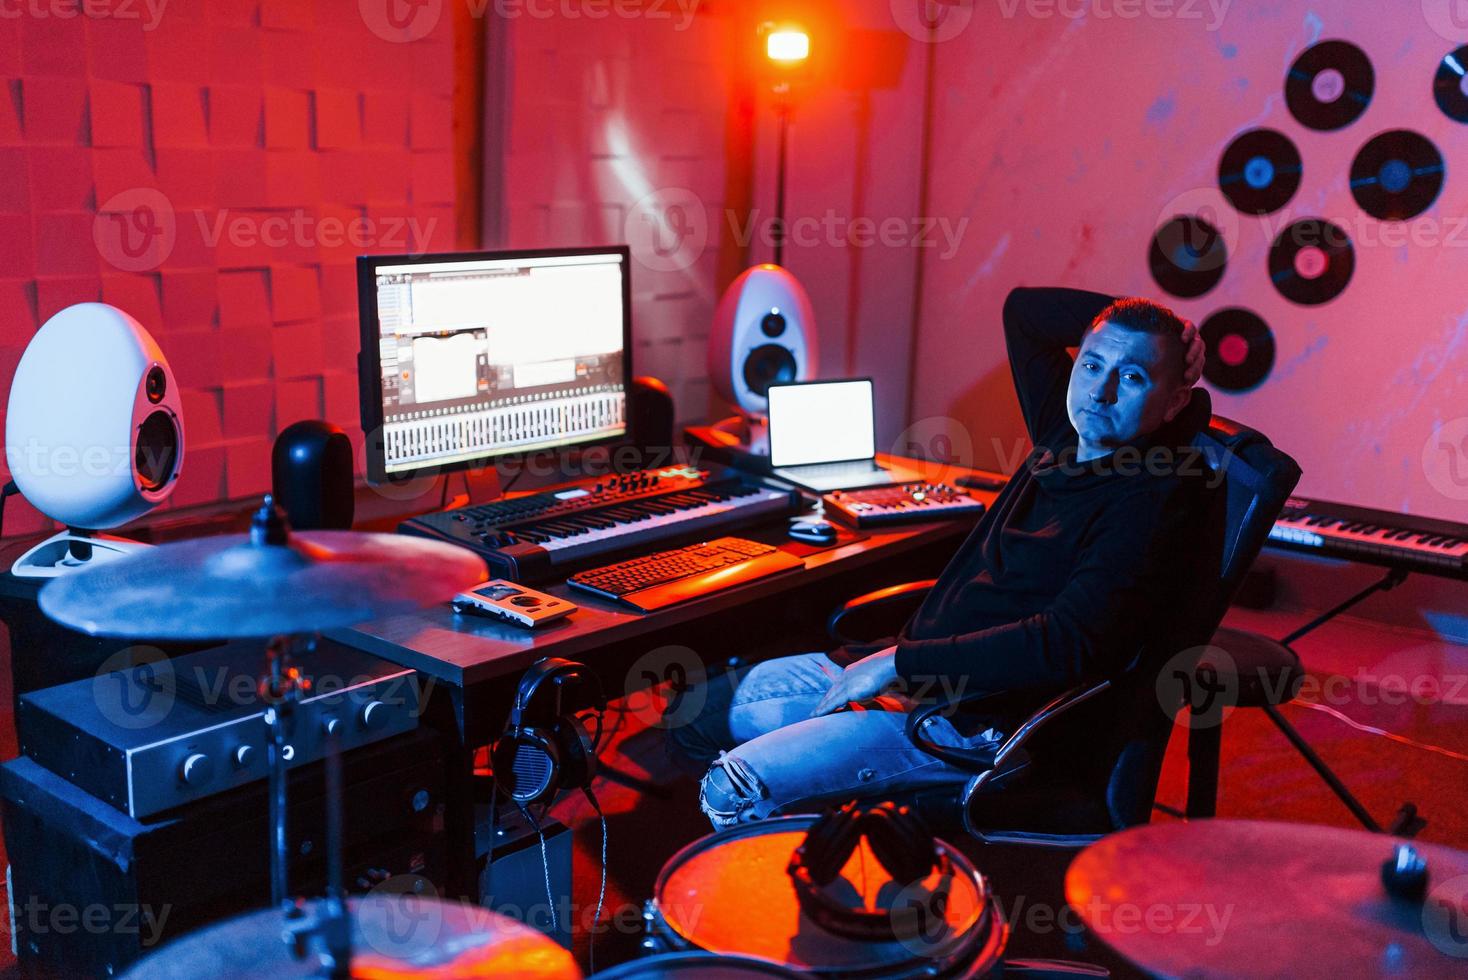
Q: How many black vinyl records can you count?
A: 7